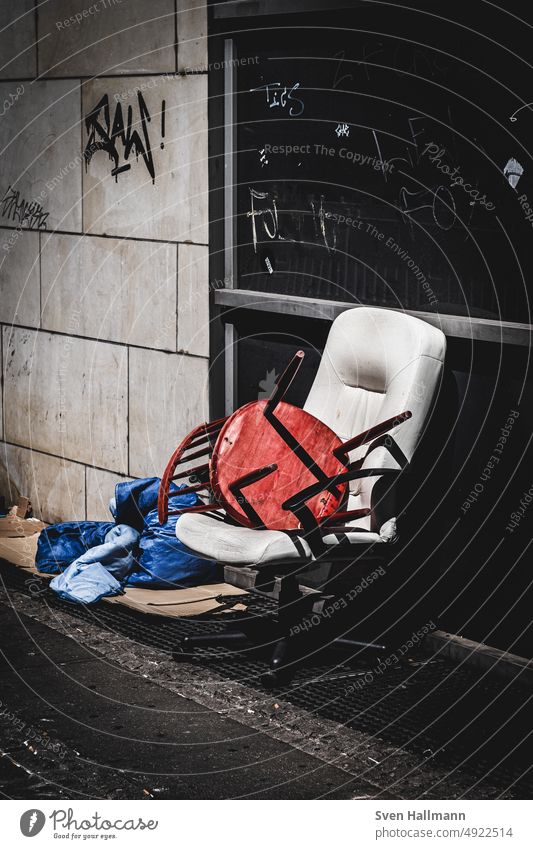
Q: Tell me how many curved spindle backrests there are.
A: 1